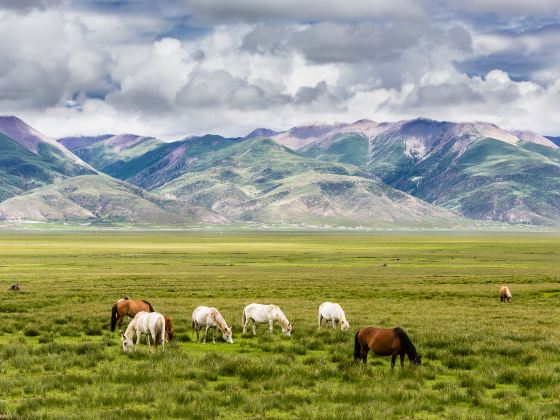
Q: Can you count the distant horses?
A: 1